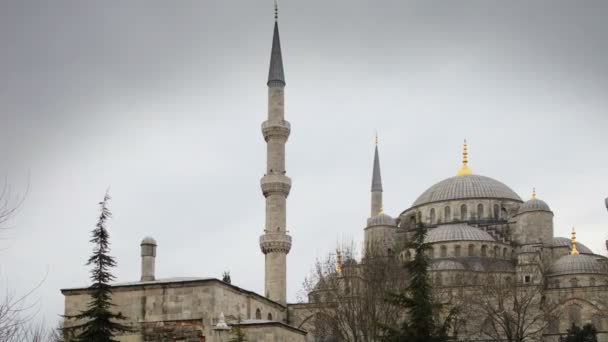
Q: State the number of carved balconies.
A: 3